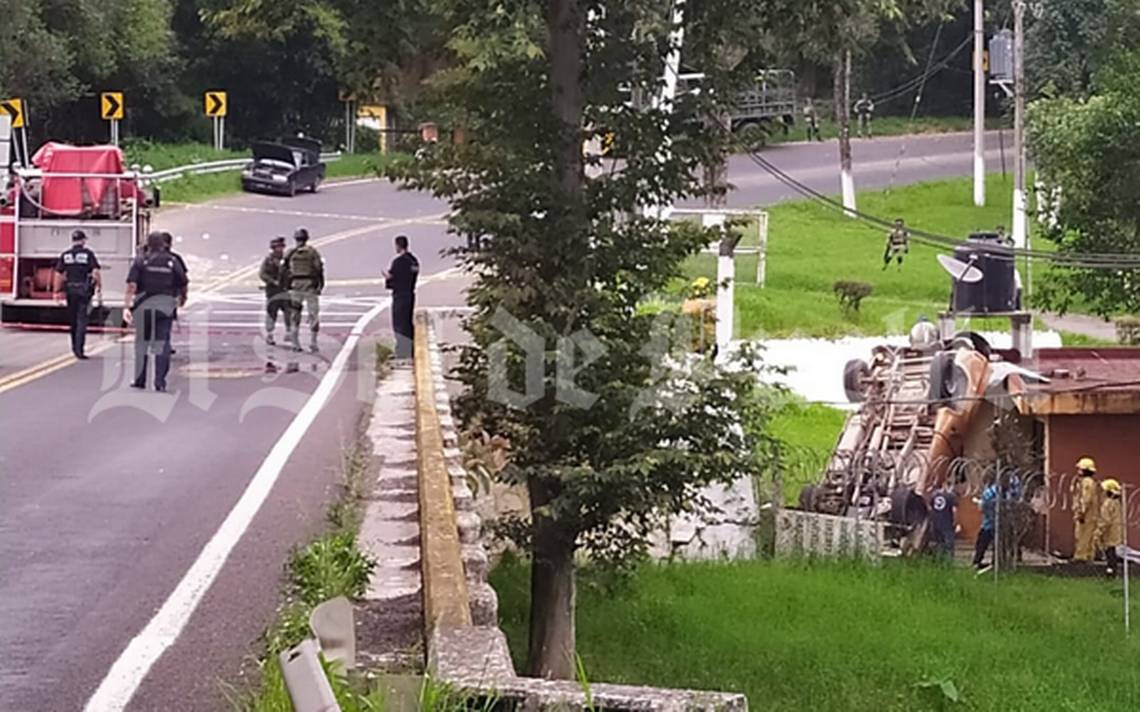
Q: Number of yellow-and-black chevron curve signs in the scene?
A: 3